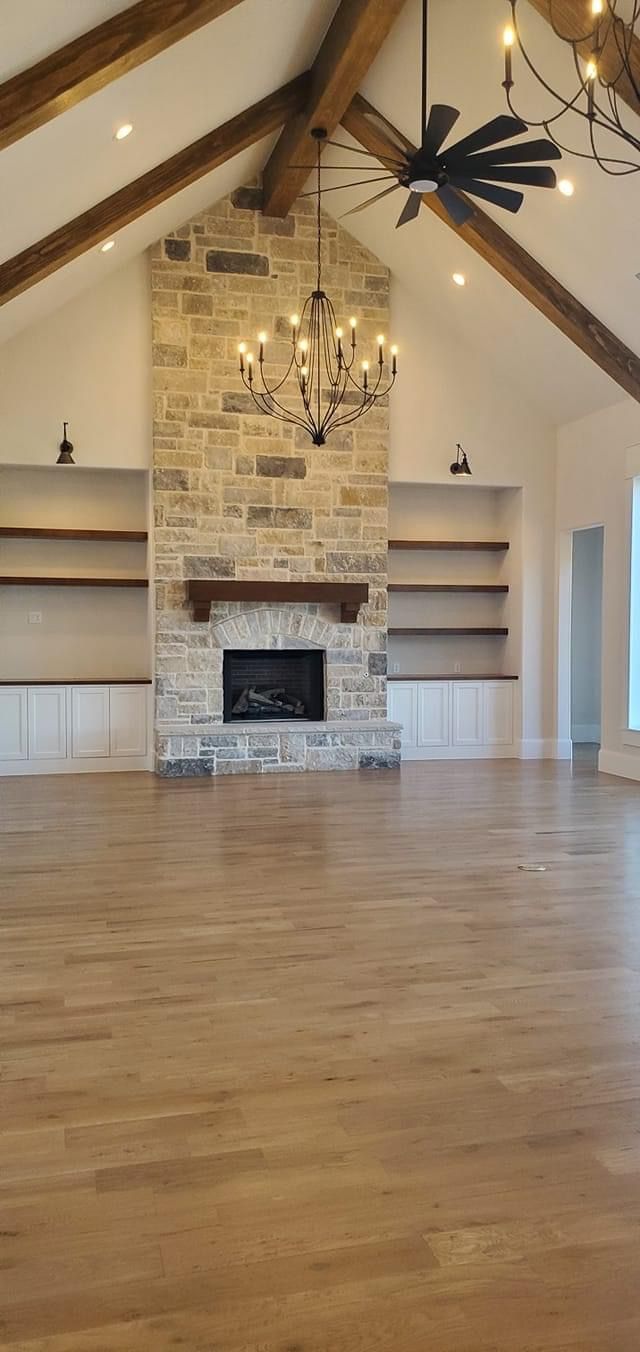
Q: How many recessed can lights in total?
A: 4